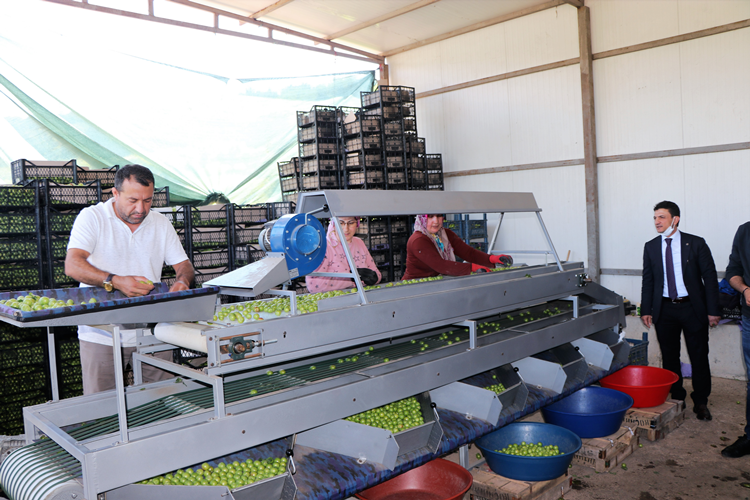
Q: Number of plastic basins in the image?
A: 4